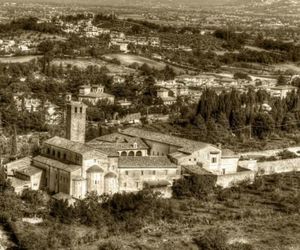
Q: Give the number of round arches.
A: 3